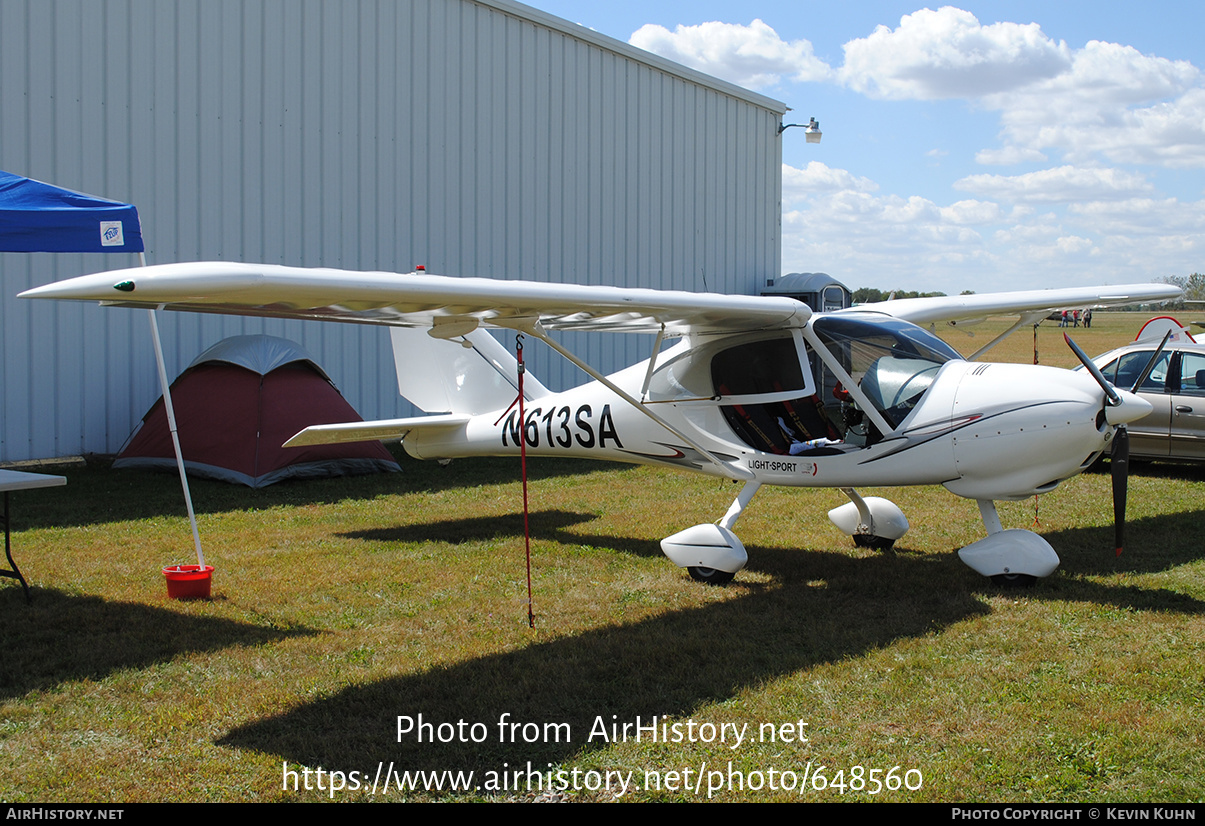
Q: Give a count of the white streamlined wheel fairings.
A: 3